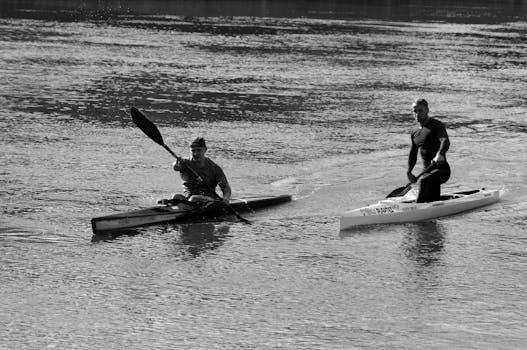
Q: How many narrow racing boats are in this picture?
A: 2